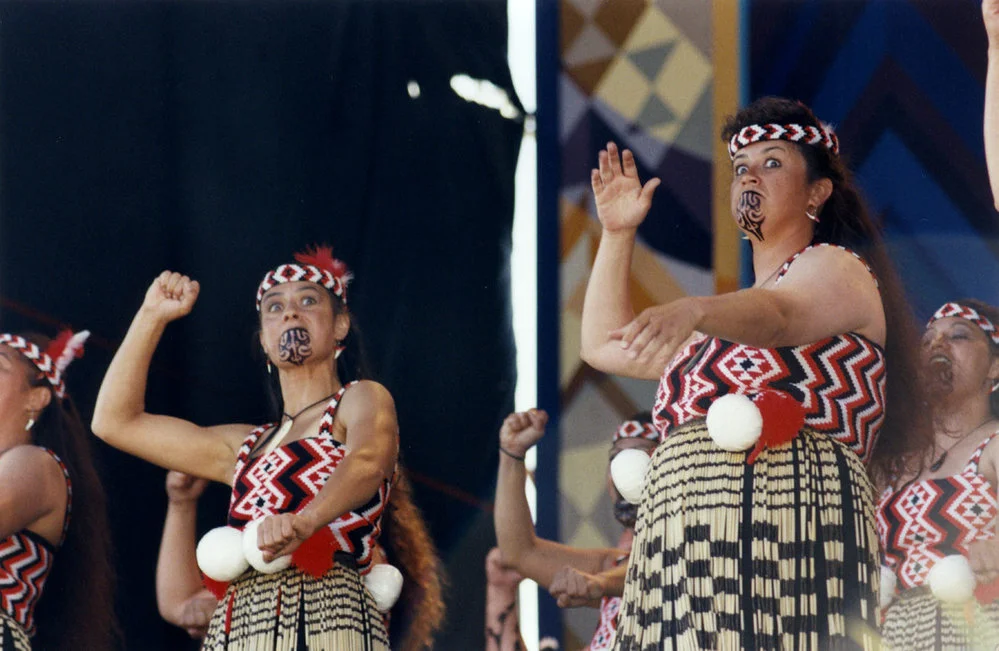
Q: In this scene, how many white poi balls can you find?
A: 7